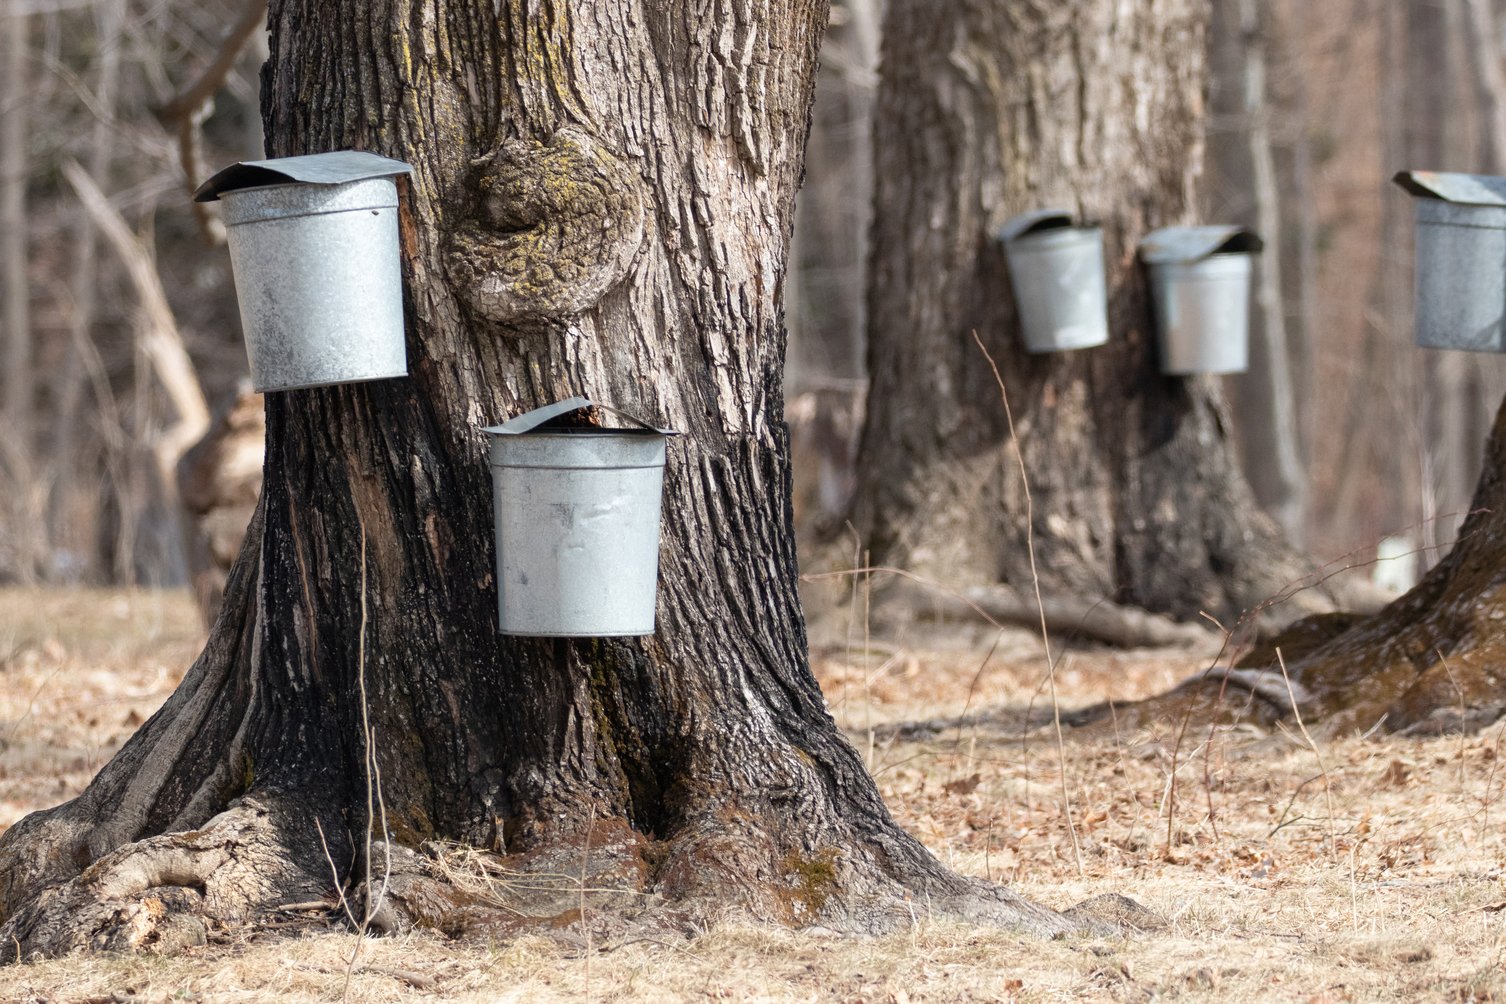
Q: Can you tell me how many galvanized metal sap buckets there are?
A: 5